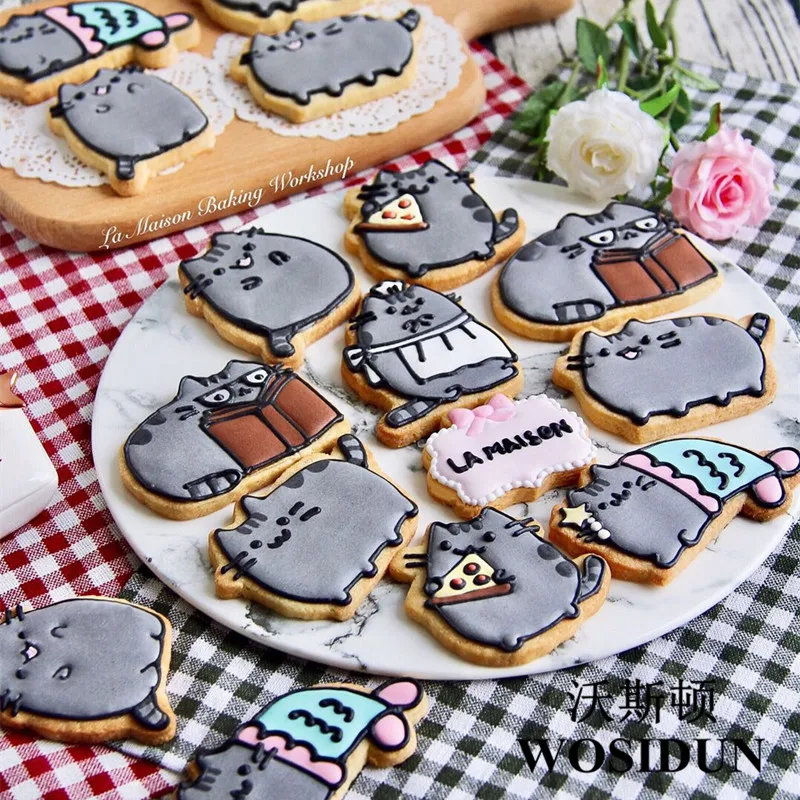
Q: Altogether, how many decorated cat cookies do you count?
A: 15